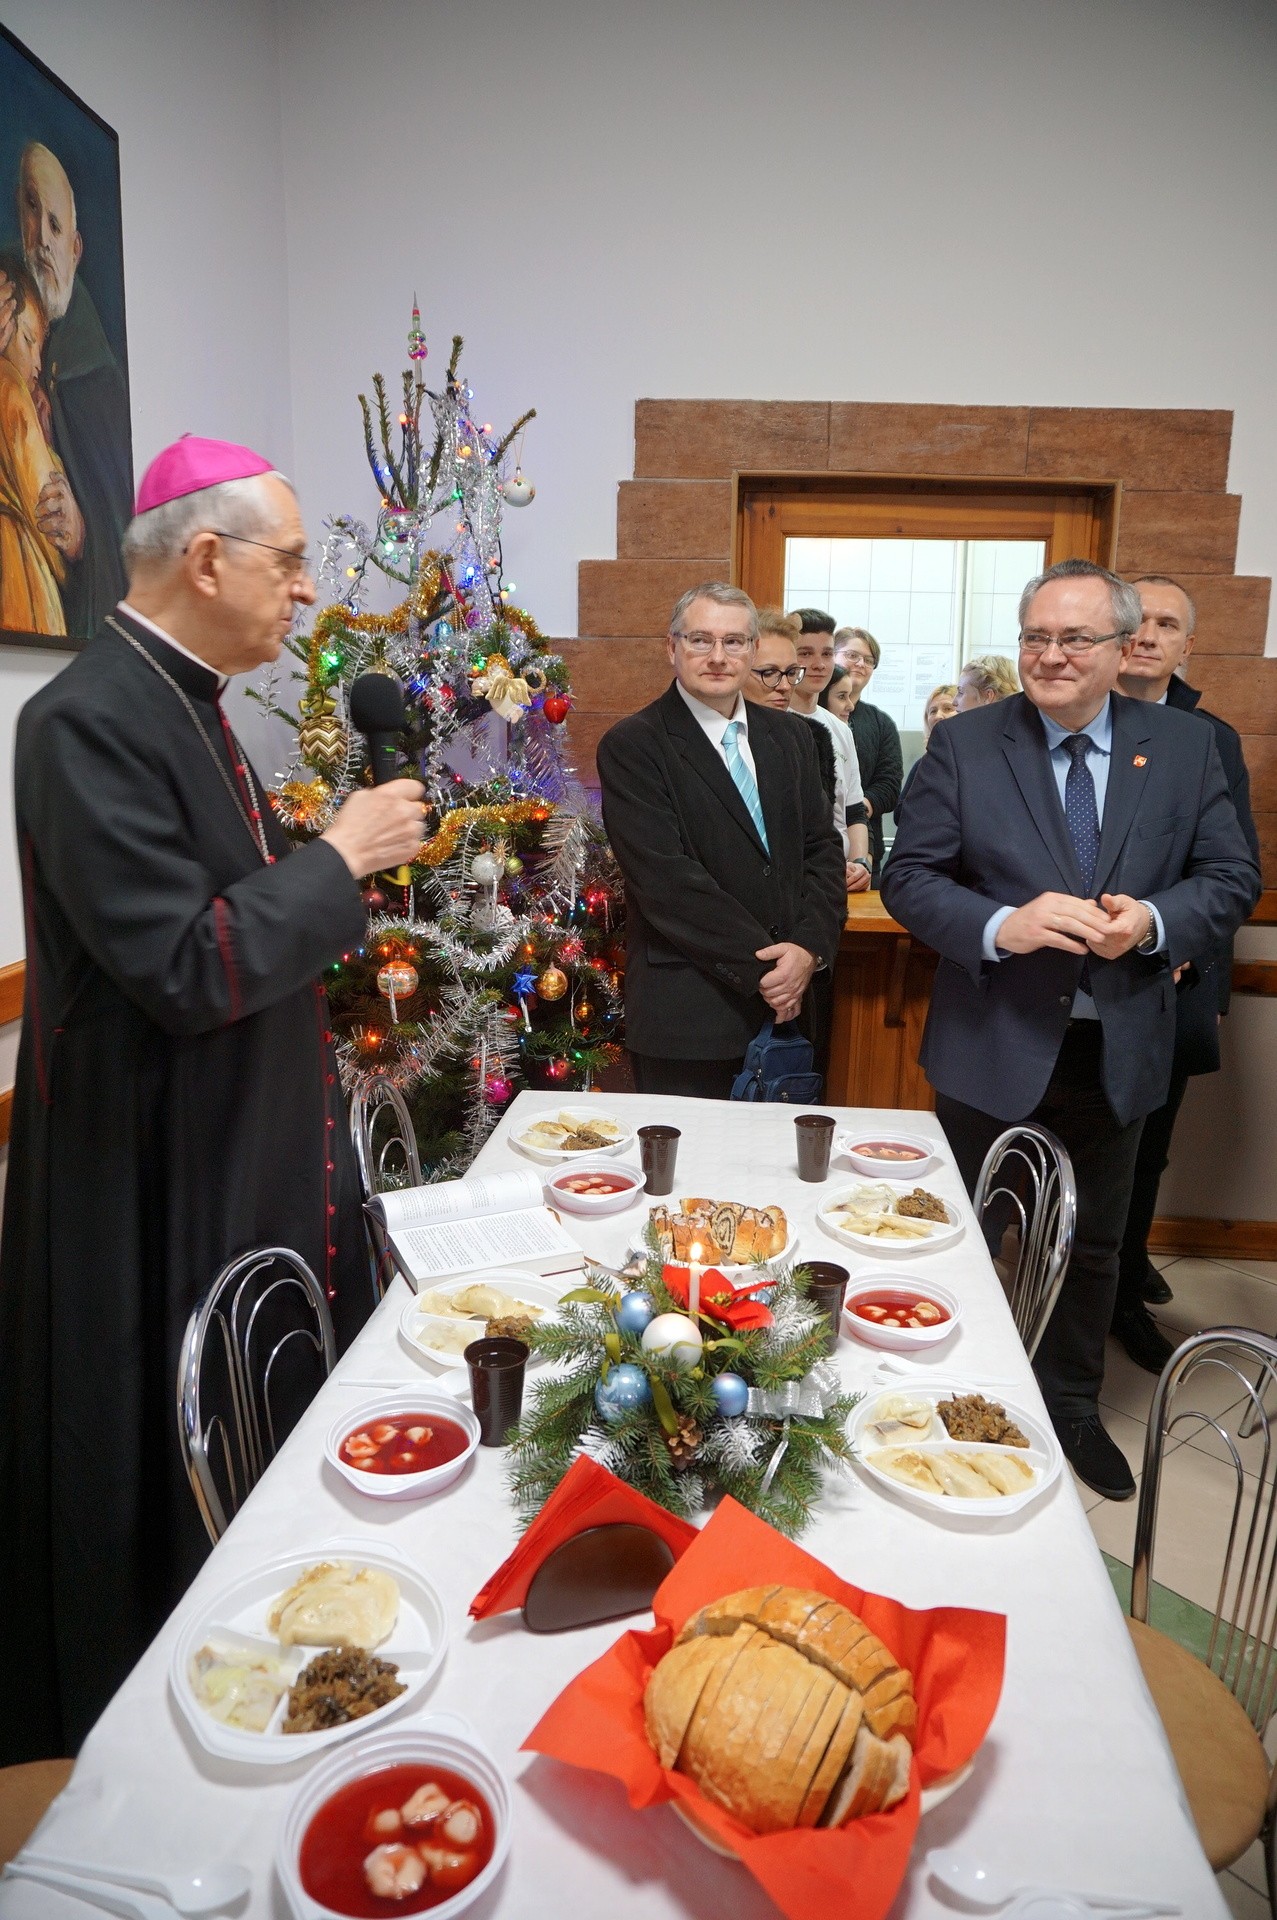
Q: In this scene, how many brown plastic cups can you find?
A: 4